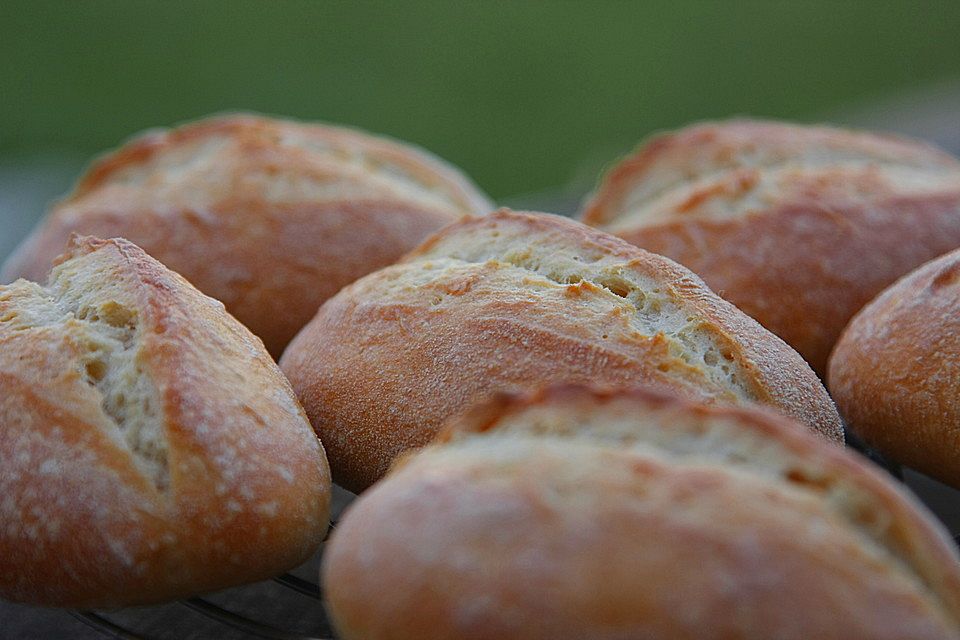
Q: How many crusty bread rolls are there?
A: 6